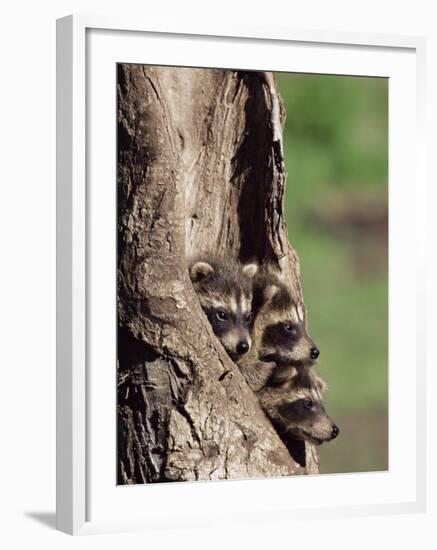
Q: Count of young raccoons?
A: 3